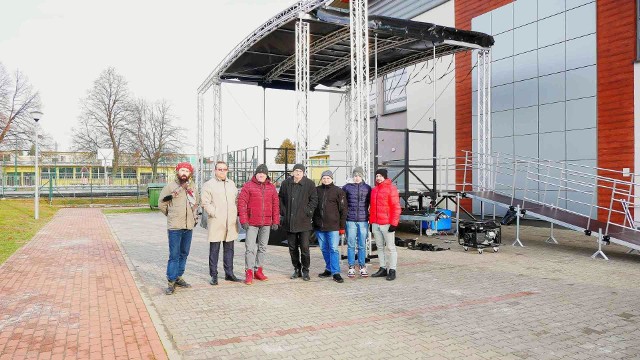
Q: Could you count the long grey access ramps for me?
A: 1